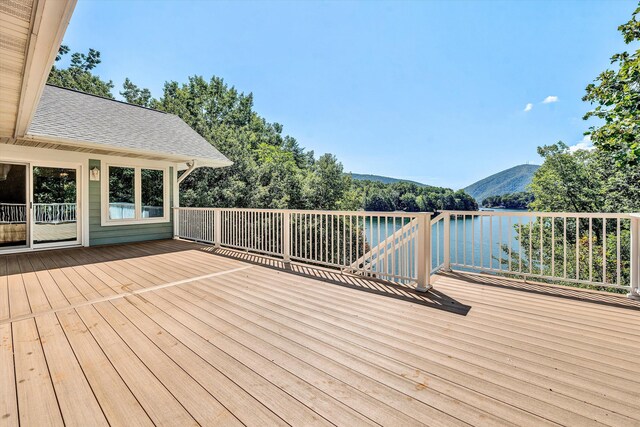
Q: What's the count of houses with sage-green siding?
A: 1